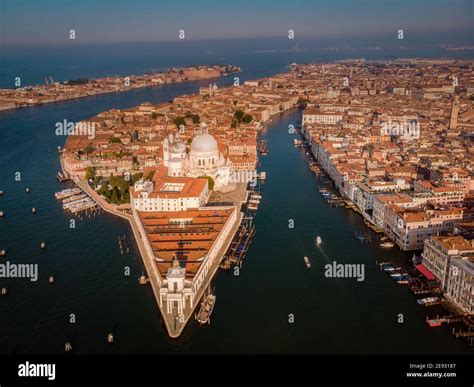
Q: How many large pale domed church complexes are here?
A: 1